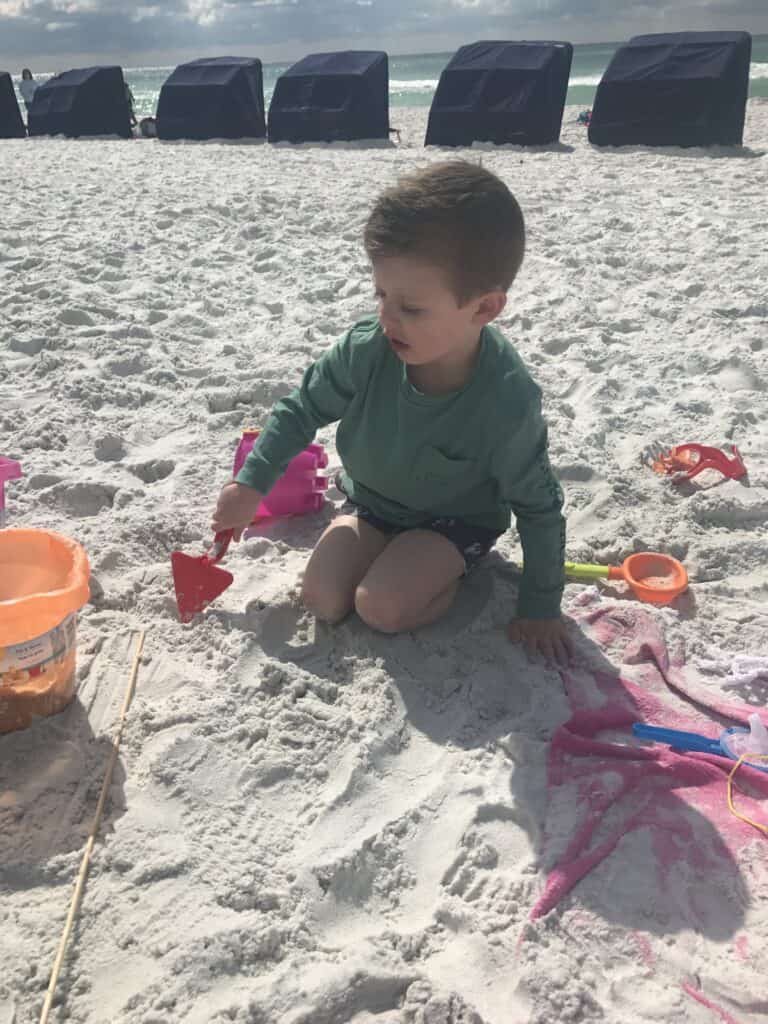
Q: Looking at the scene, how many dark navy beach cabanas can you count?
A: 6